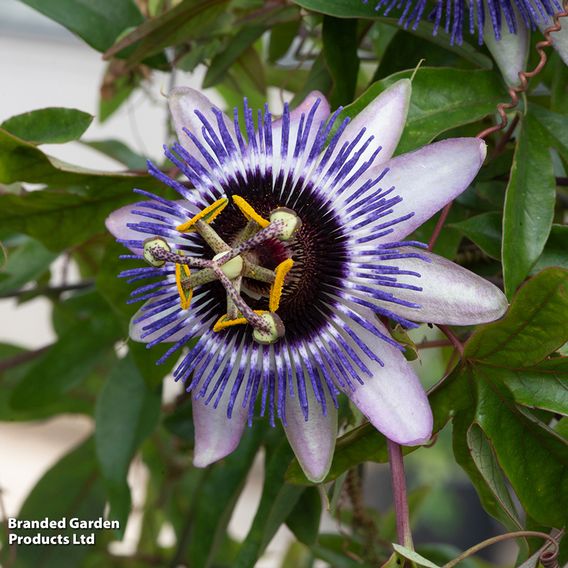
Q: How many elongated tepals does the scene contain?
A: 10